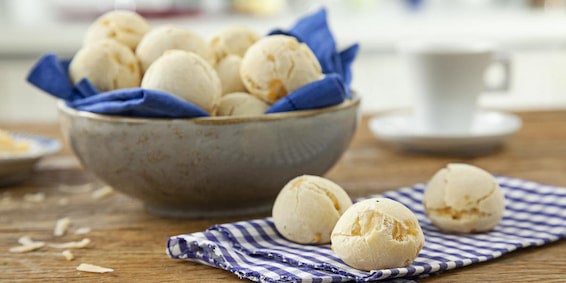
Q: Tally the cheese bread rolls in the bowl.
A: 8